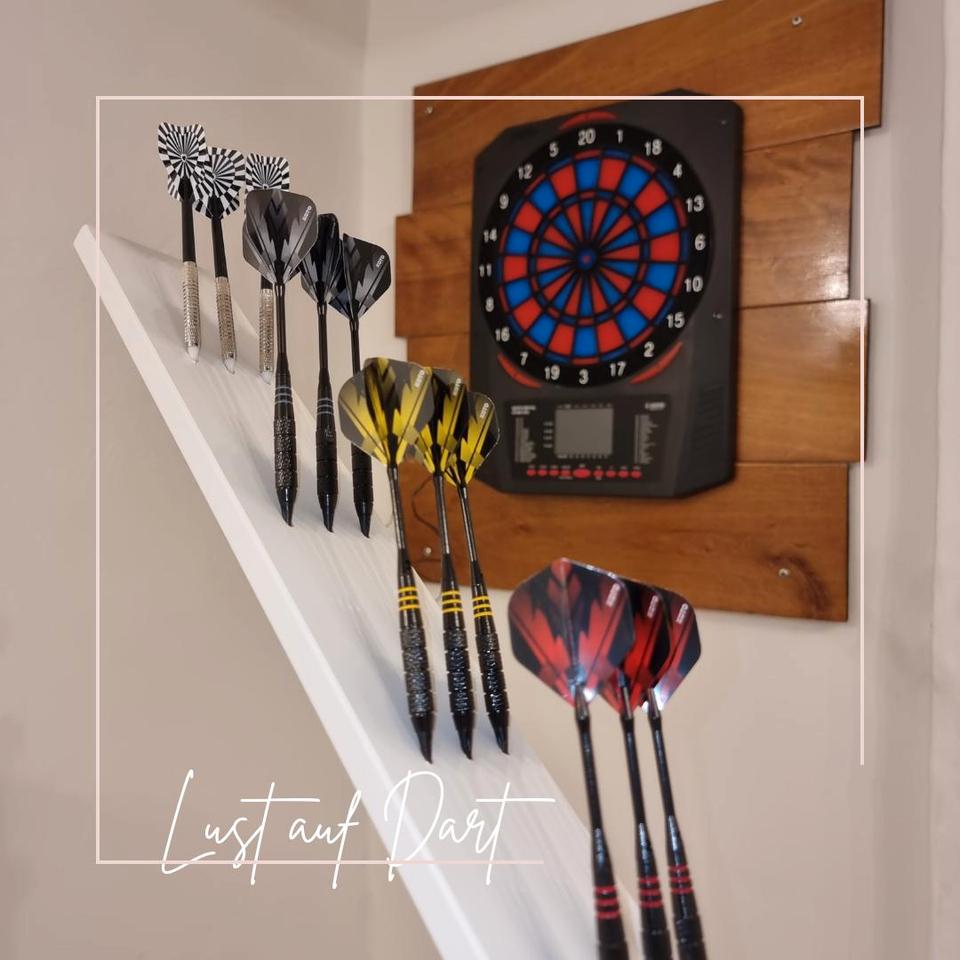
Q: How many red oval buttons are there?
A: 9